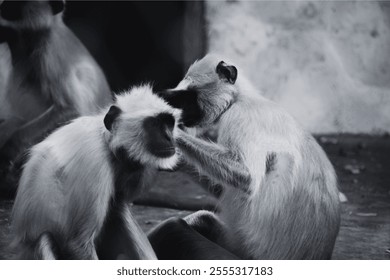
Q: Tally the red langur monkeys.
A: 0